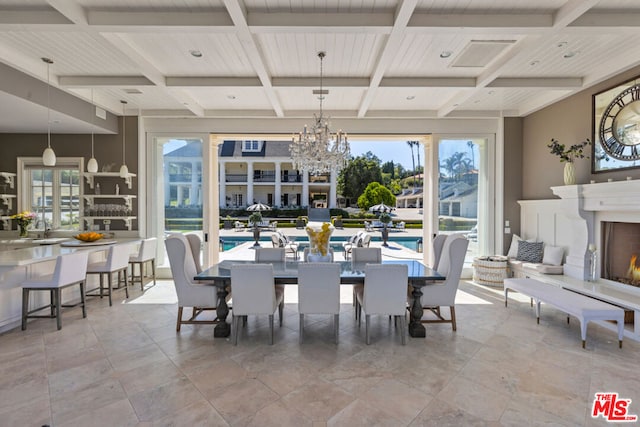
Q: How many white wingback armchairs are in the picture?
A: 2